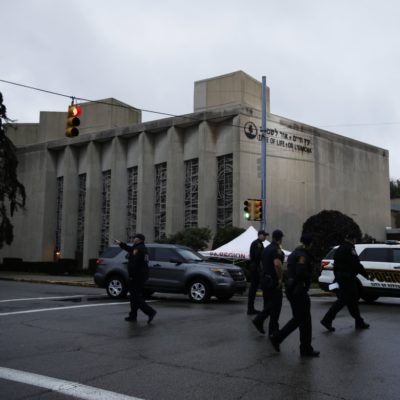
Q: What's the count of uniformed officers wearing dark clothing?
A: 5